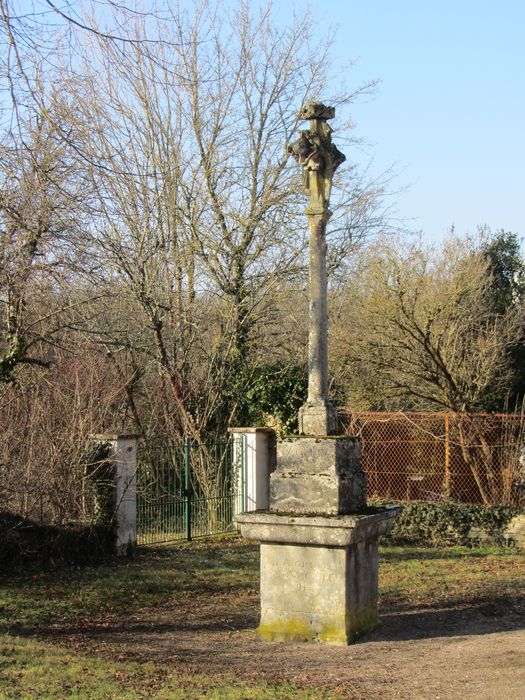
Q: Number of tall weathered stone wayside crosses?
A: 1